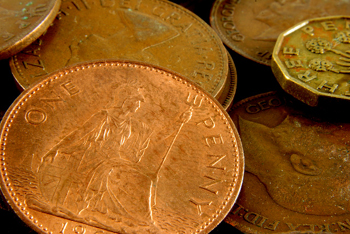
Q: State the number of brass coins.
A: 1